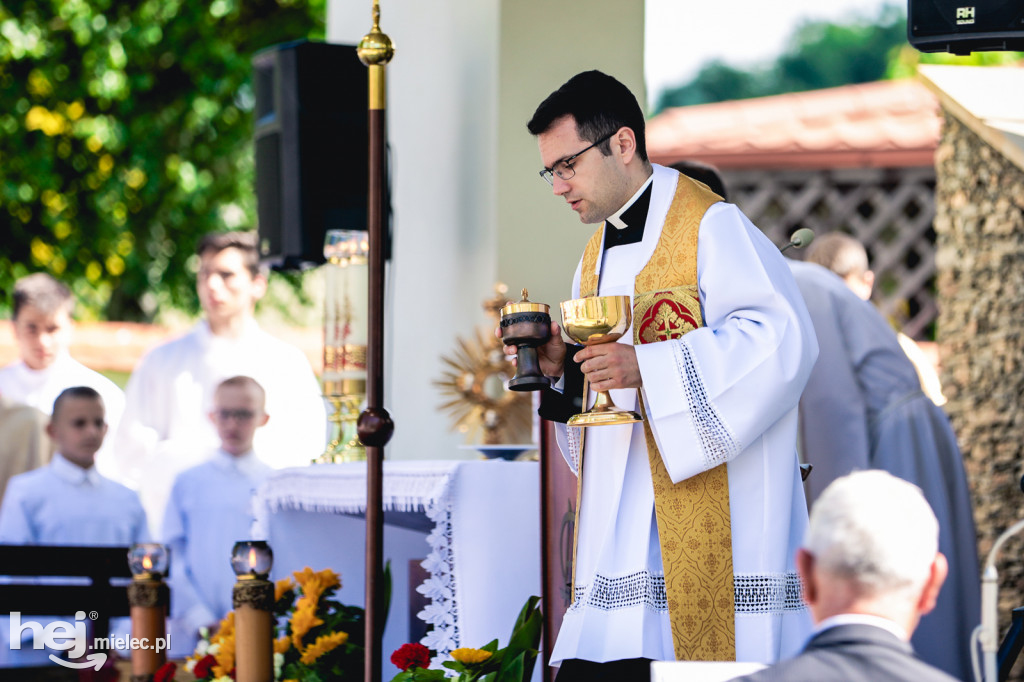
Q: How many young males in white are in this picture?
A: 4